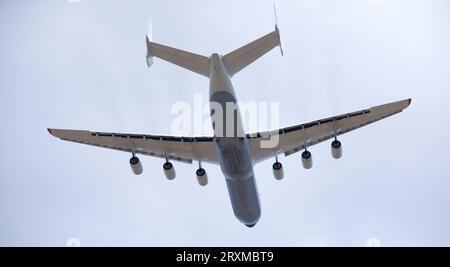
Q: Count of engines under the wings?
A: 6